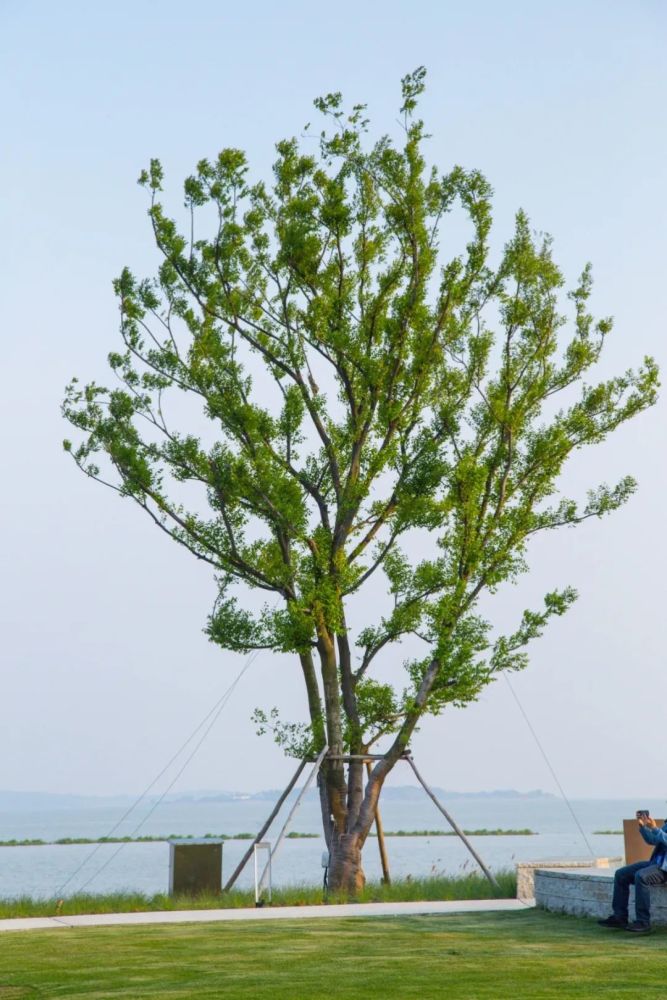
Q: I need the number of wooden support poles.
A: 4